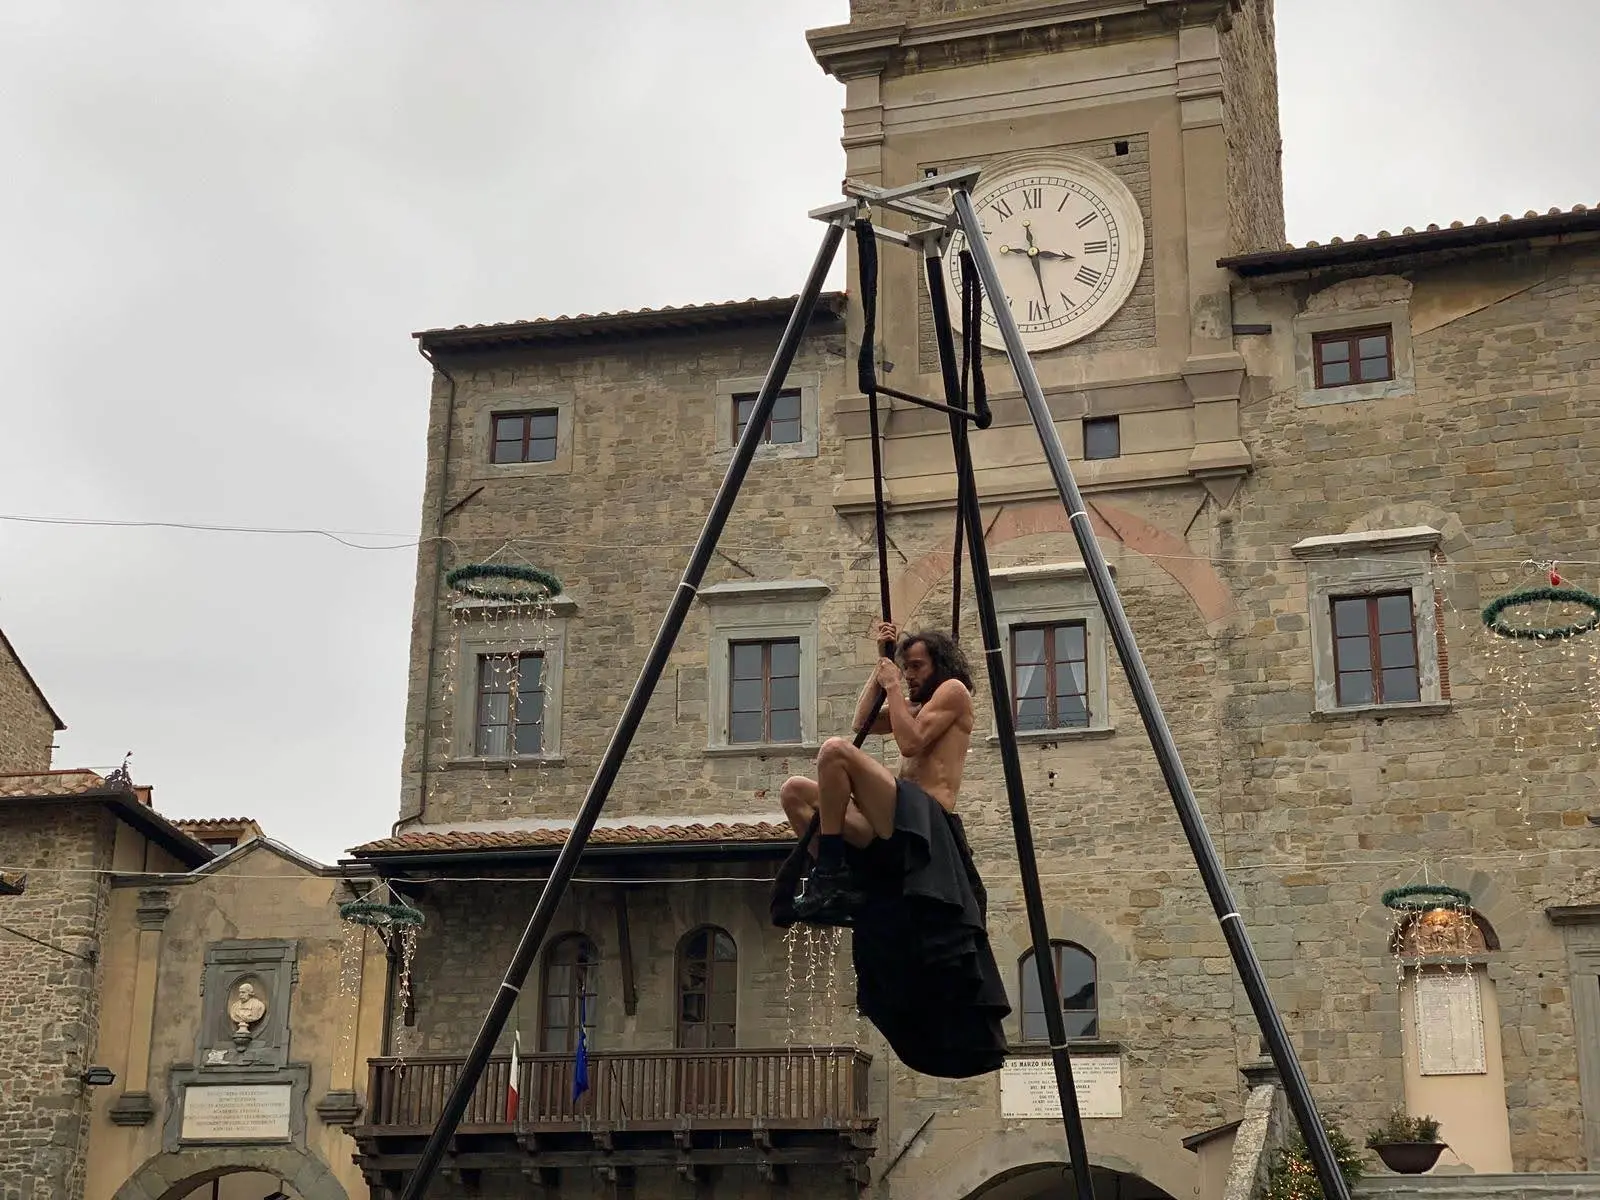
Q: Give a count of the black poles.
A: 3